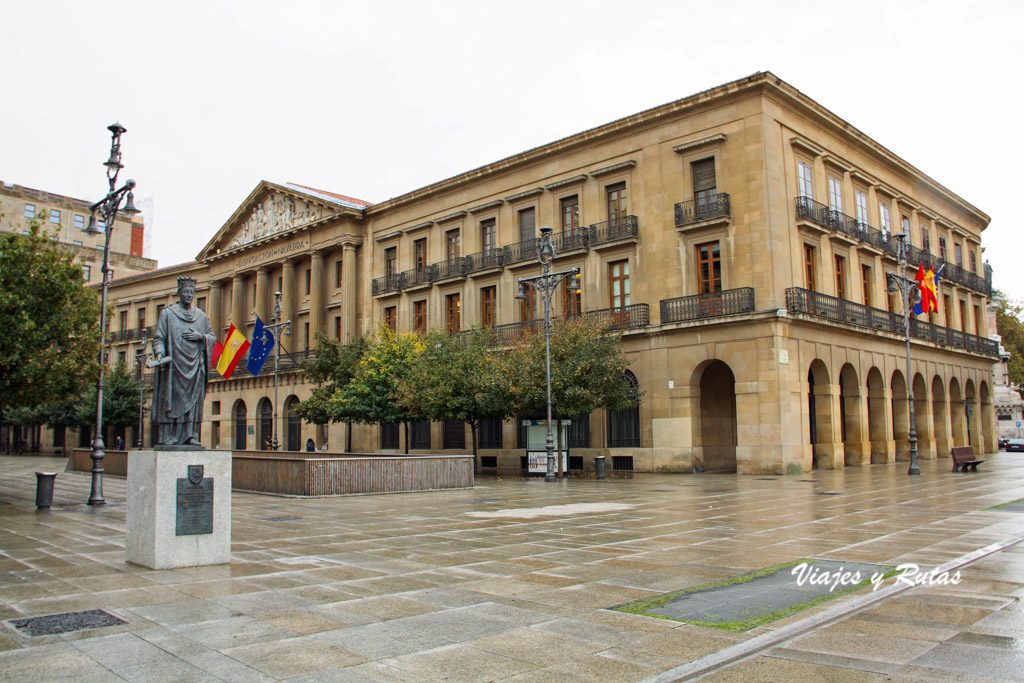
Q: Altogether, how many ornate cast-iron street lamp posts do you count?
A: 5